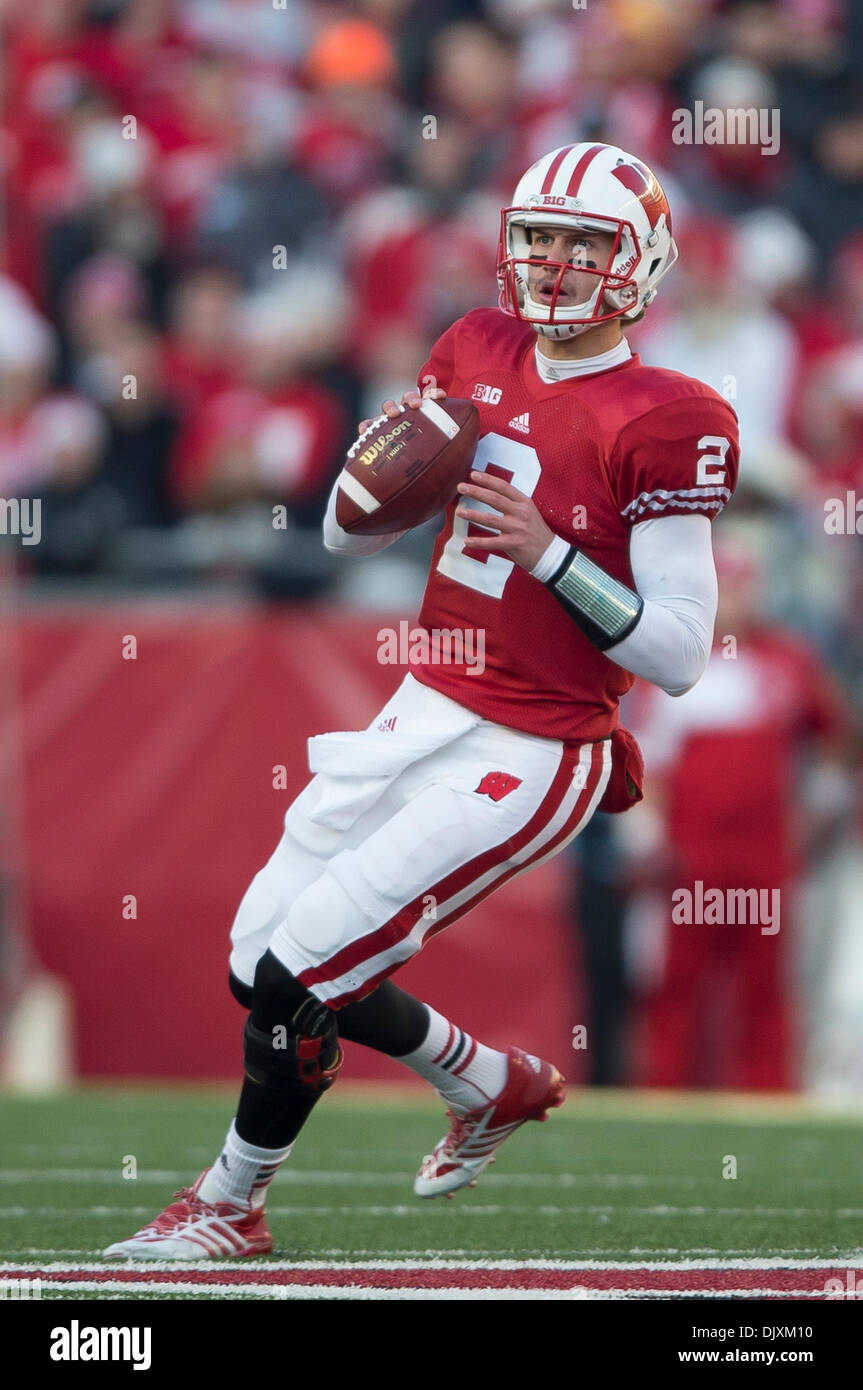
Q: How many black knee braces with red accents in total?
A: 1